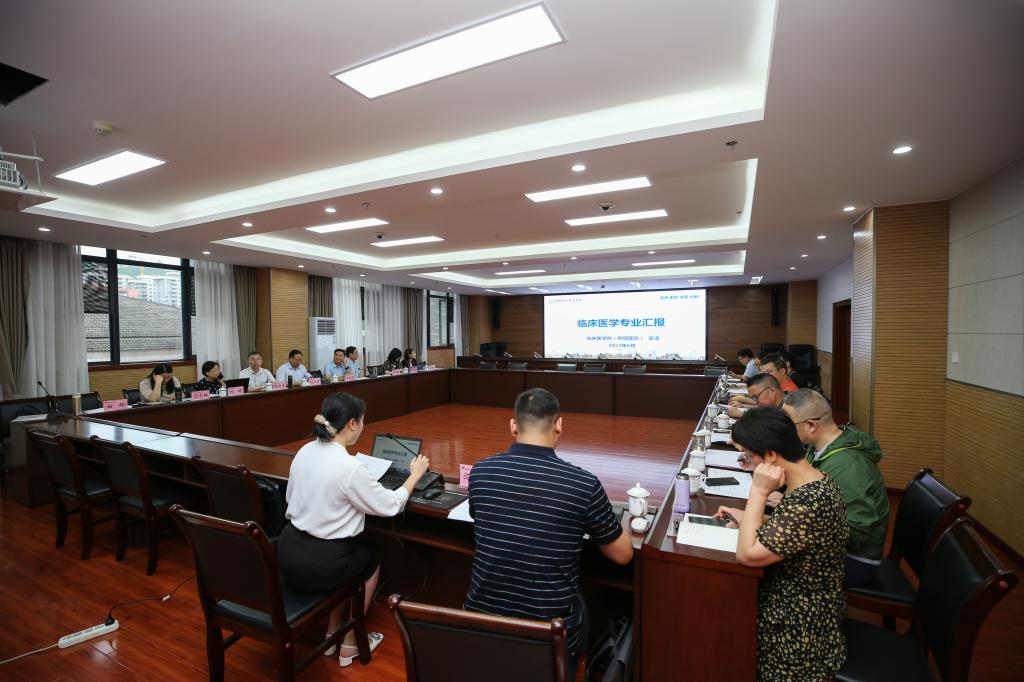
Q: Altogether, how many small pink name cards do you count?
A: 10